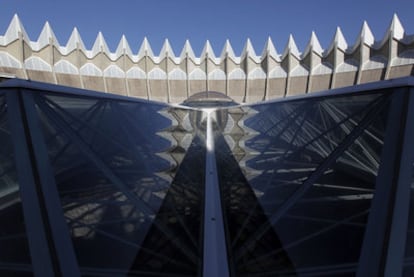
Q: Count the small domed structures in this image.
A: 1